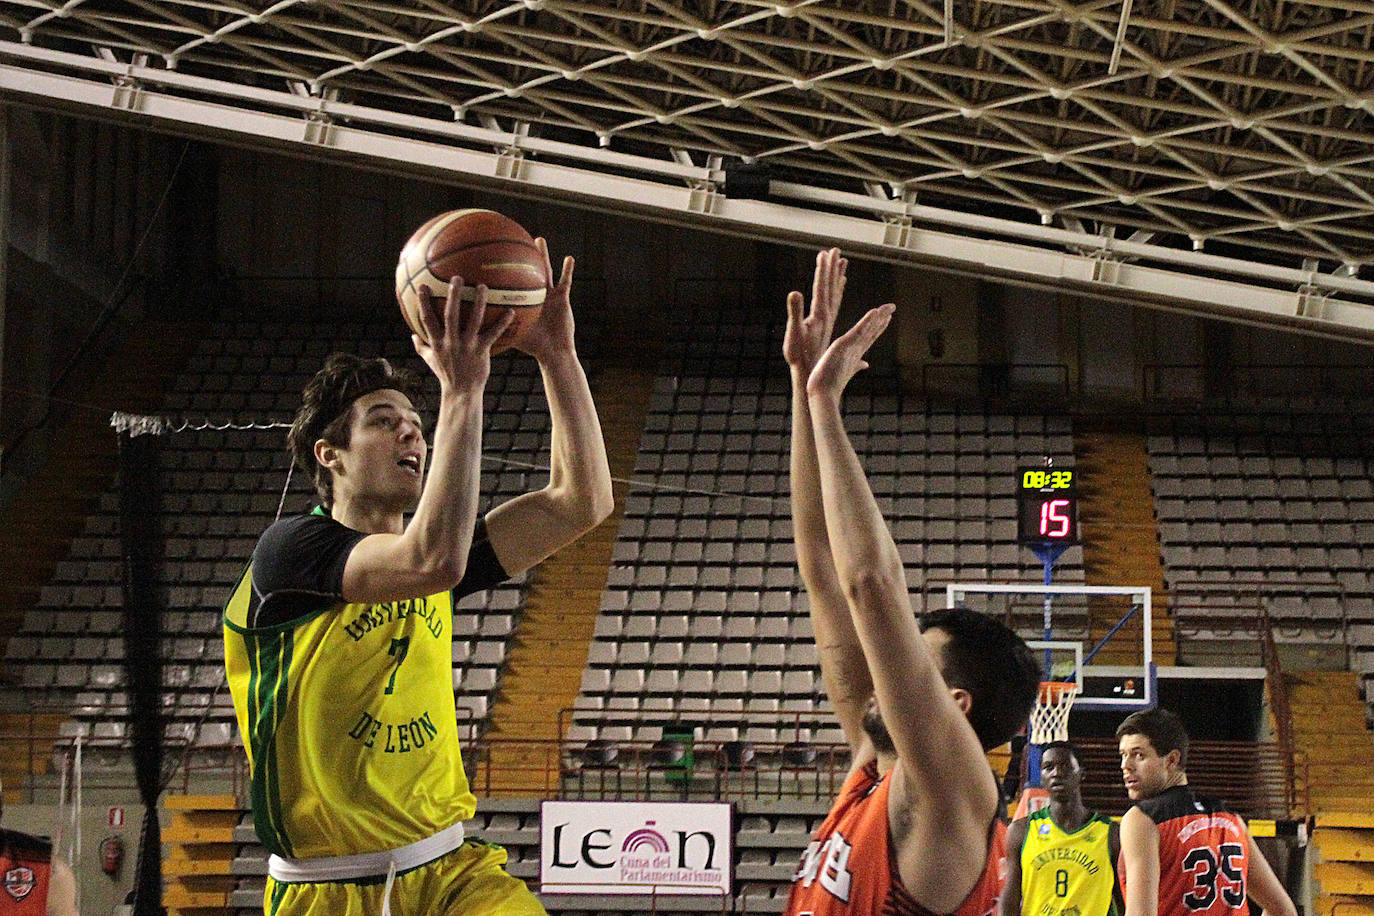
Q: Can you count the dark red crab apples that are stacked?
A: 0